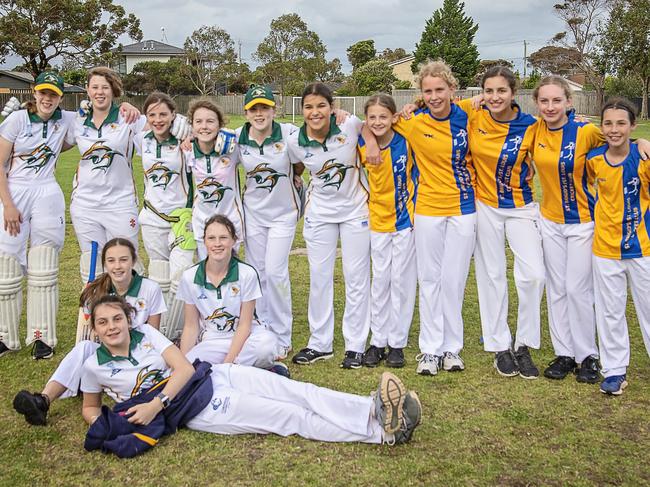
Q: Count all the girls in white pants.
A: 14